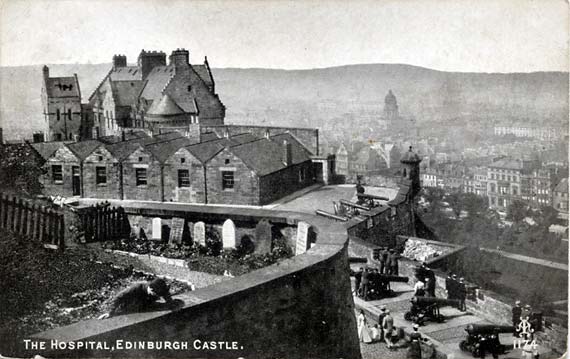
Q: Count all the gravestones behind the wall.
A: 6